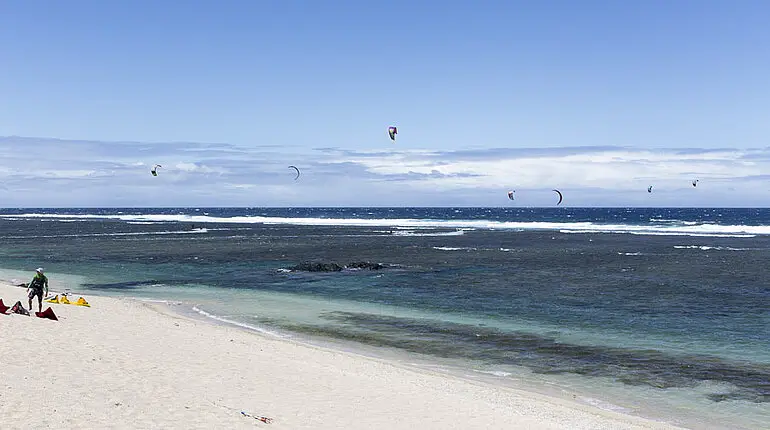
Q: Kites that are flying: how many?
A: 7